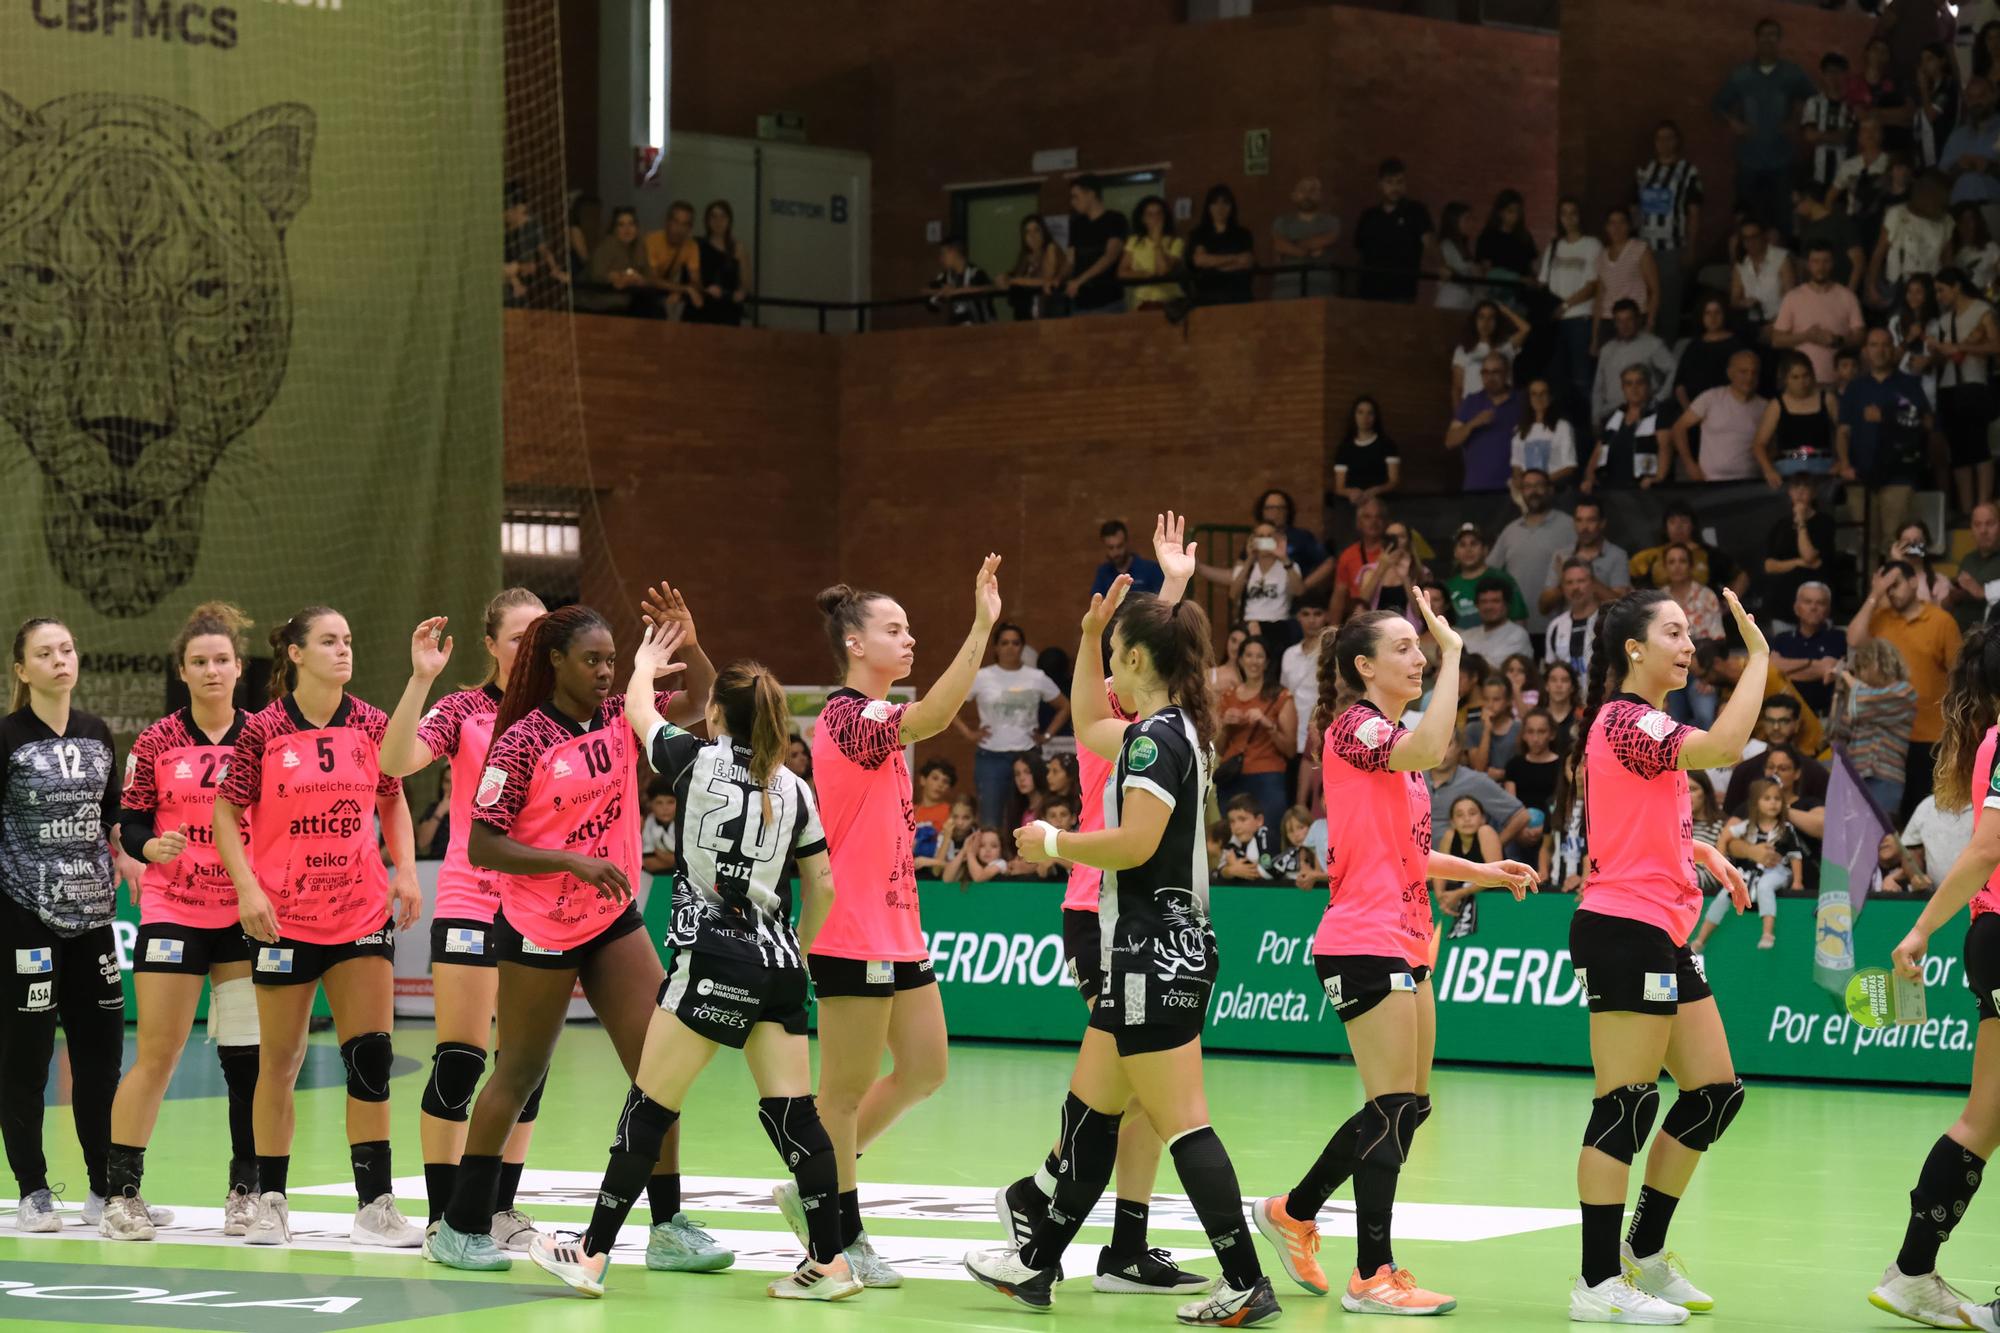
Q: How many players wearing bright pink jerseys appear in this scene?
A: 9